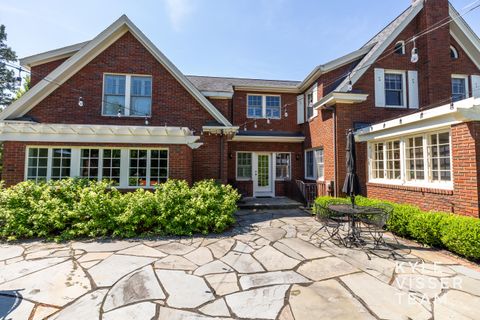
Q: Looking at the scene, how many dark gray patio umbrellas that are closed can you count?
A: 1